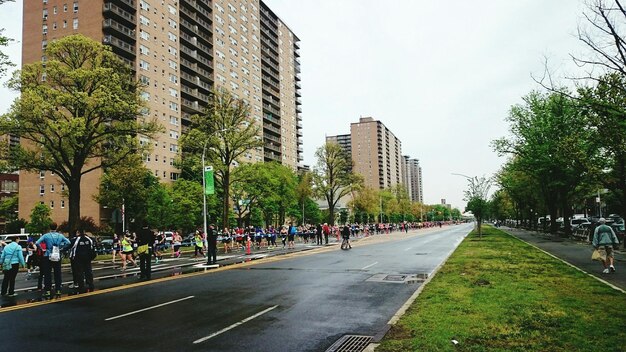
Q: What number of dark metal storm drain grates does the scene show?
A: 1